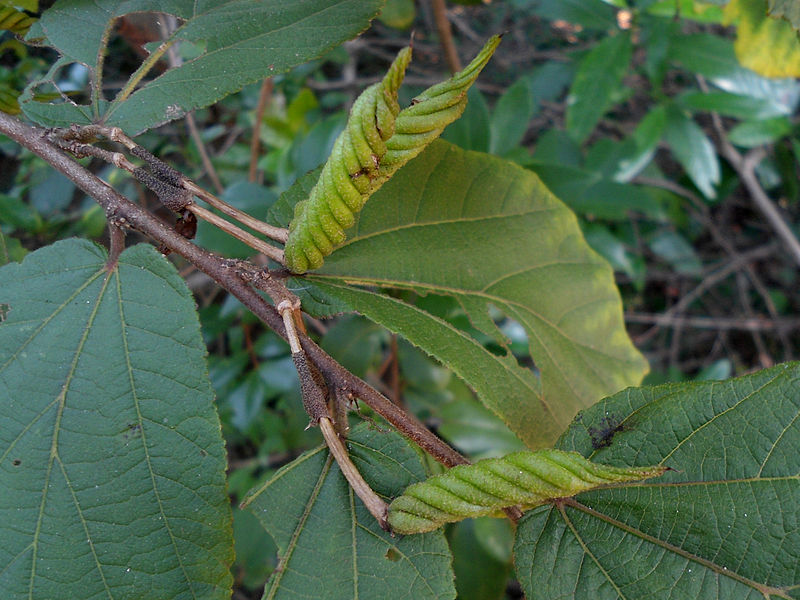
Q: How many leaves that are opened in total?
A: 5